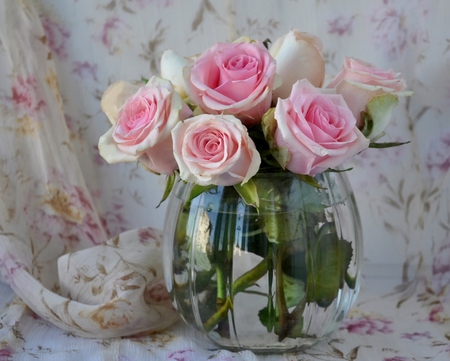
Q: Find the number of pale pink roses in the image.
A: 5